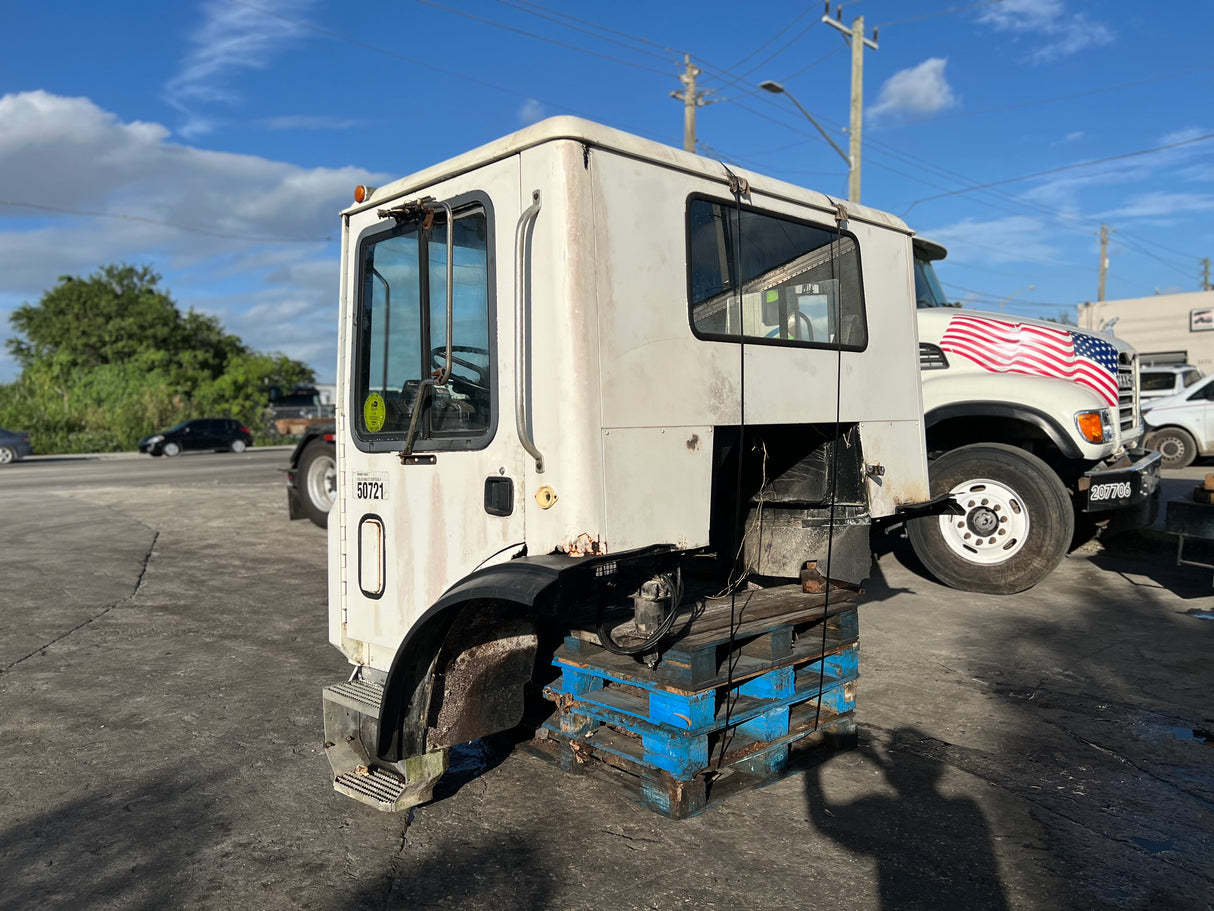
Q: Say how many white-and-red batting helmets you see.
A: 0